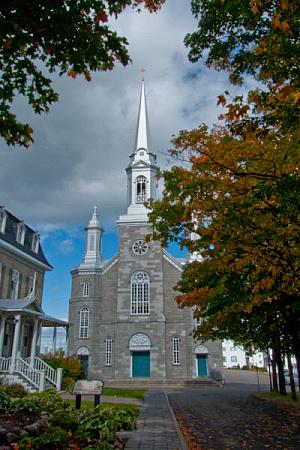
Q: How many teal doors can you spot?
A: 2